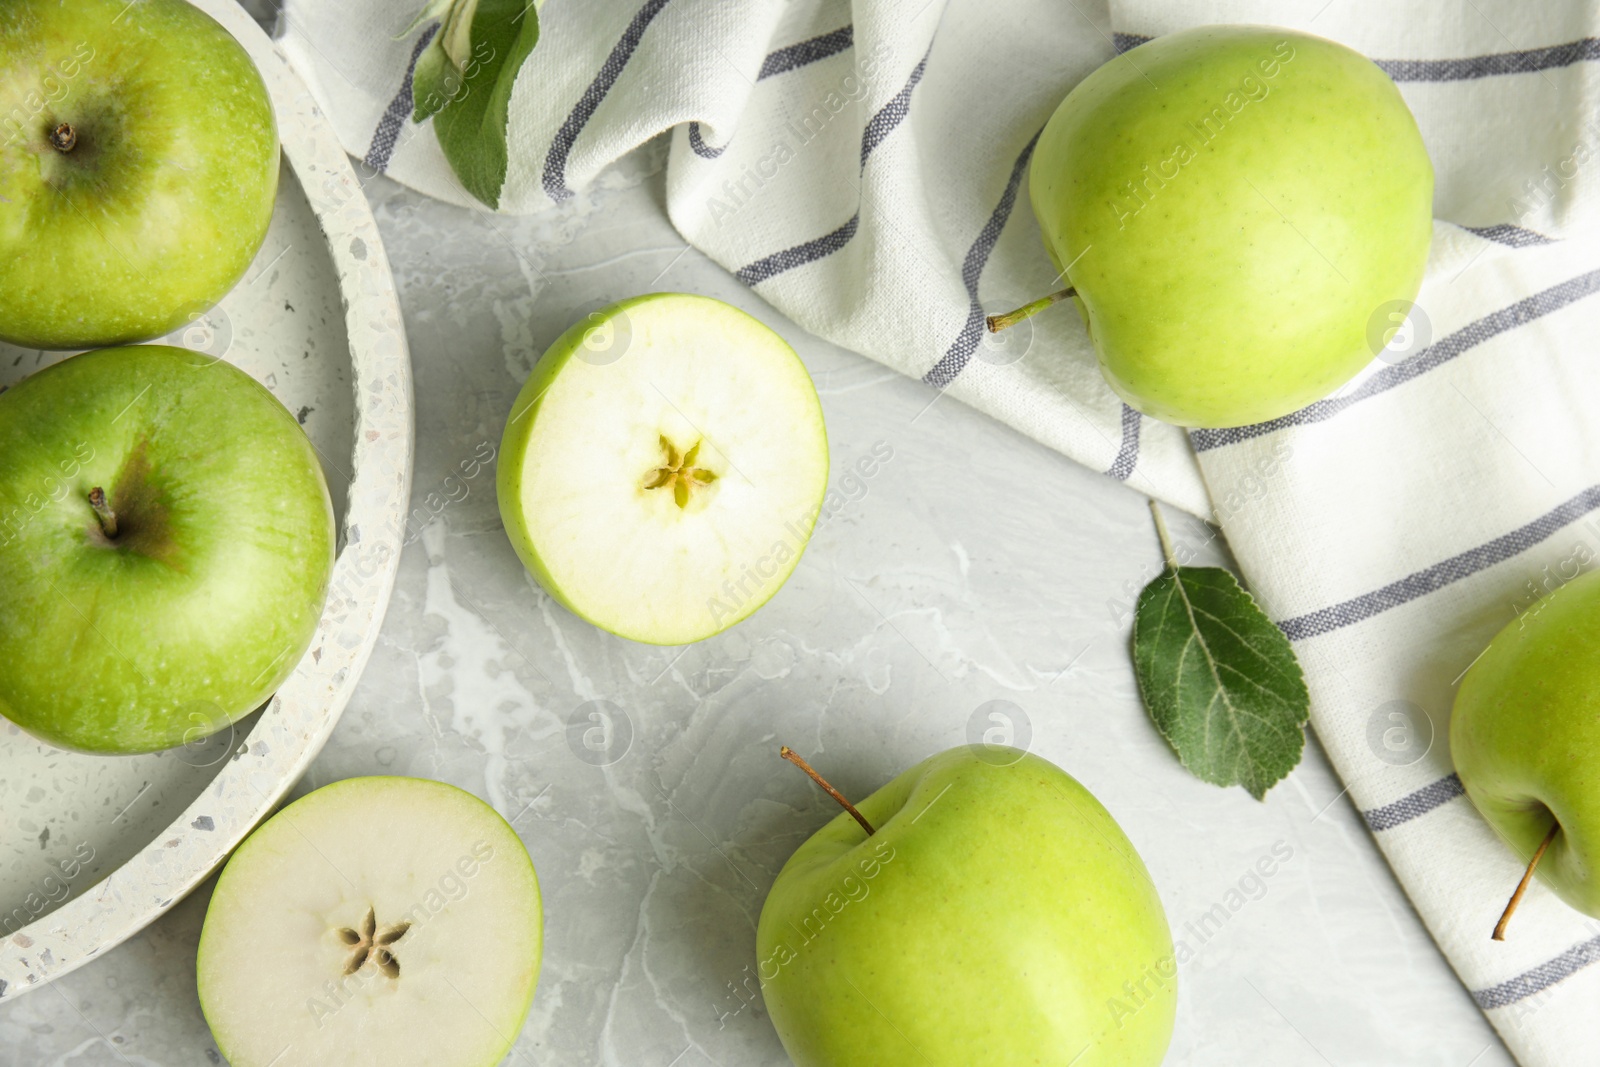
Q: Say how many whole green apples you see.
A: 5